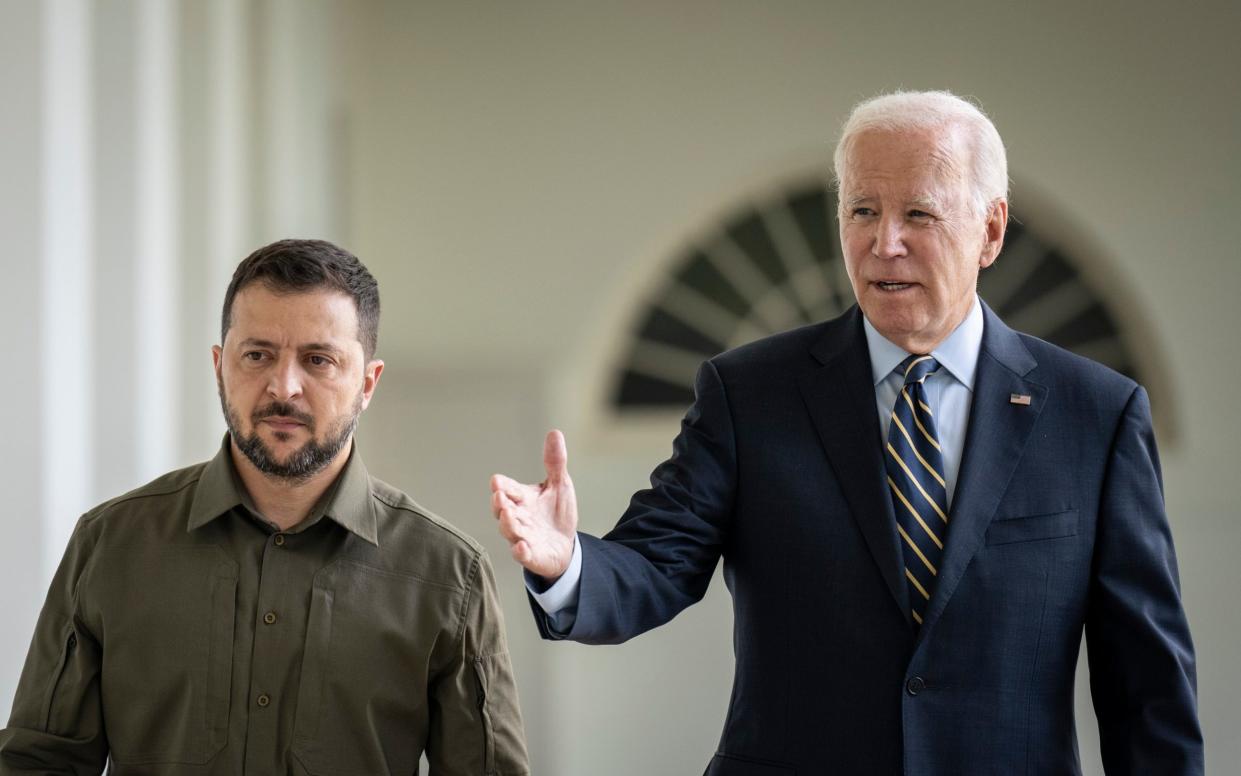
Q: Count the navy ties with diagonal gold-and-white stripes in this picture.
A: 1